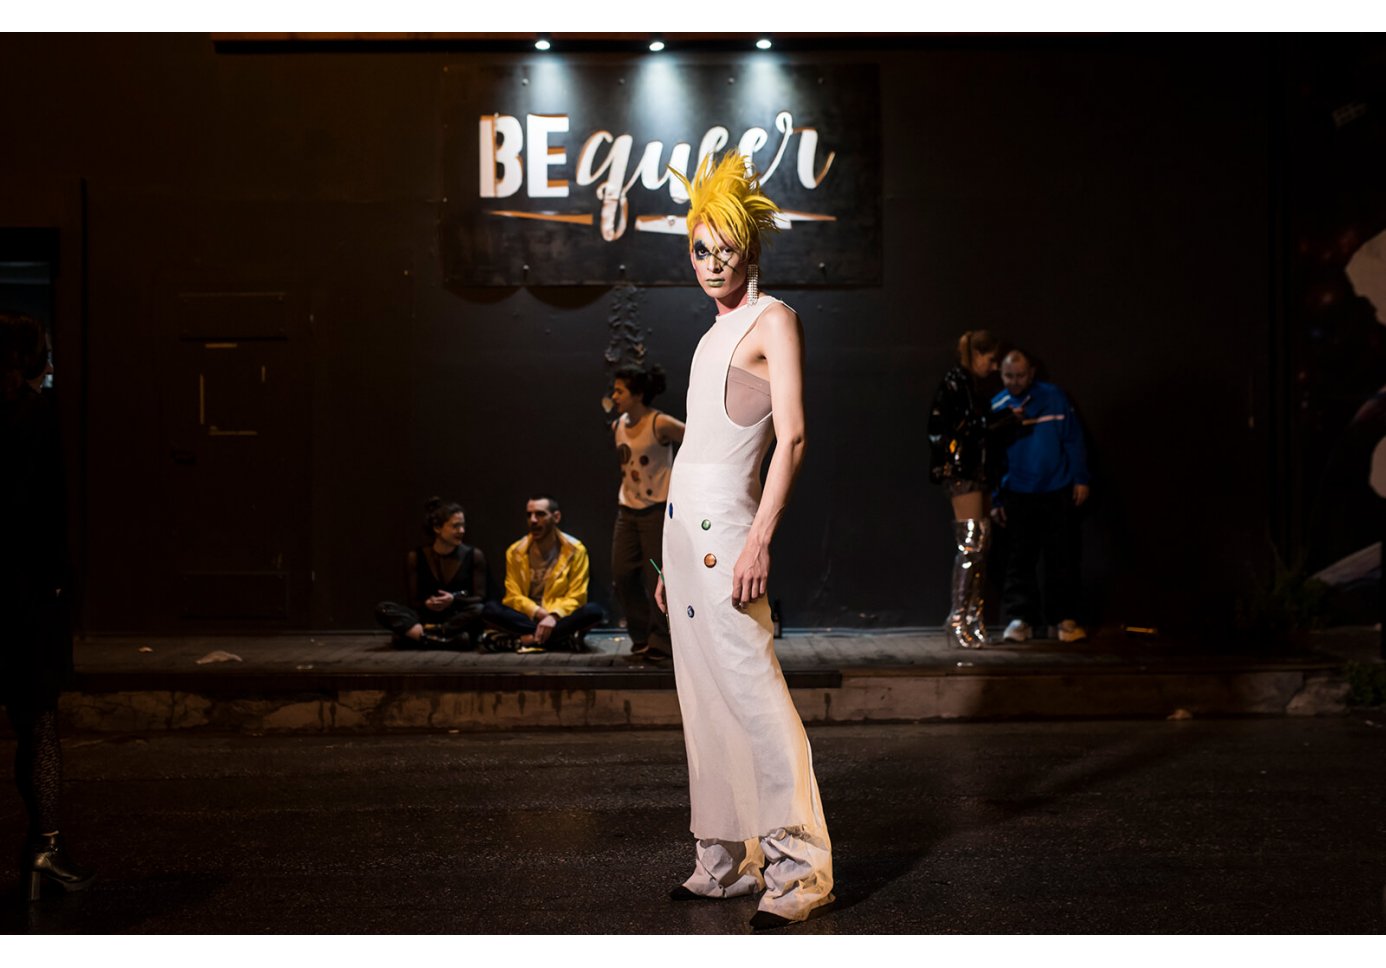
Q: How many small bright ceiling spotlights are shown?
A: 3